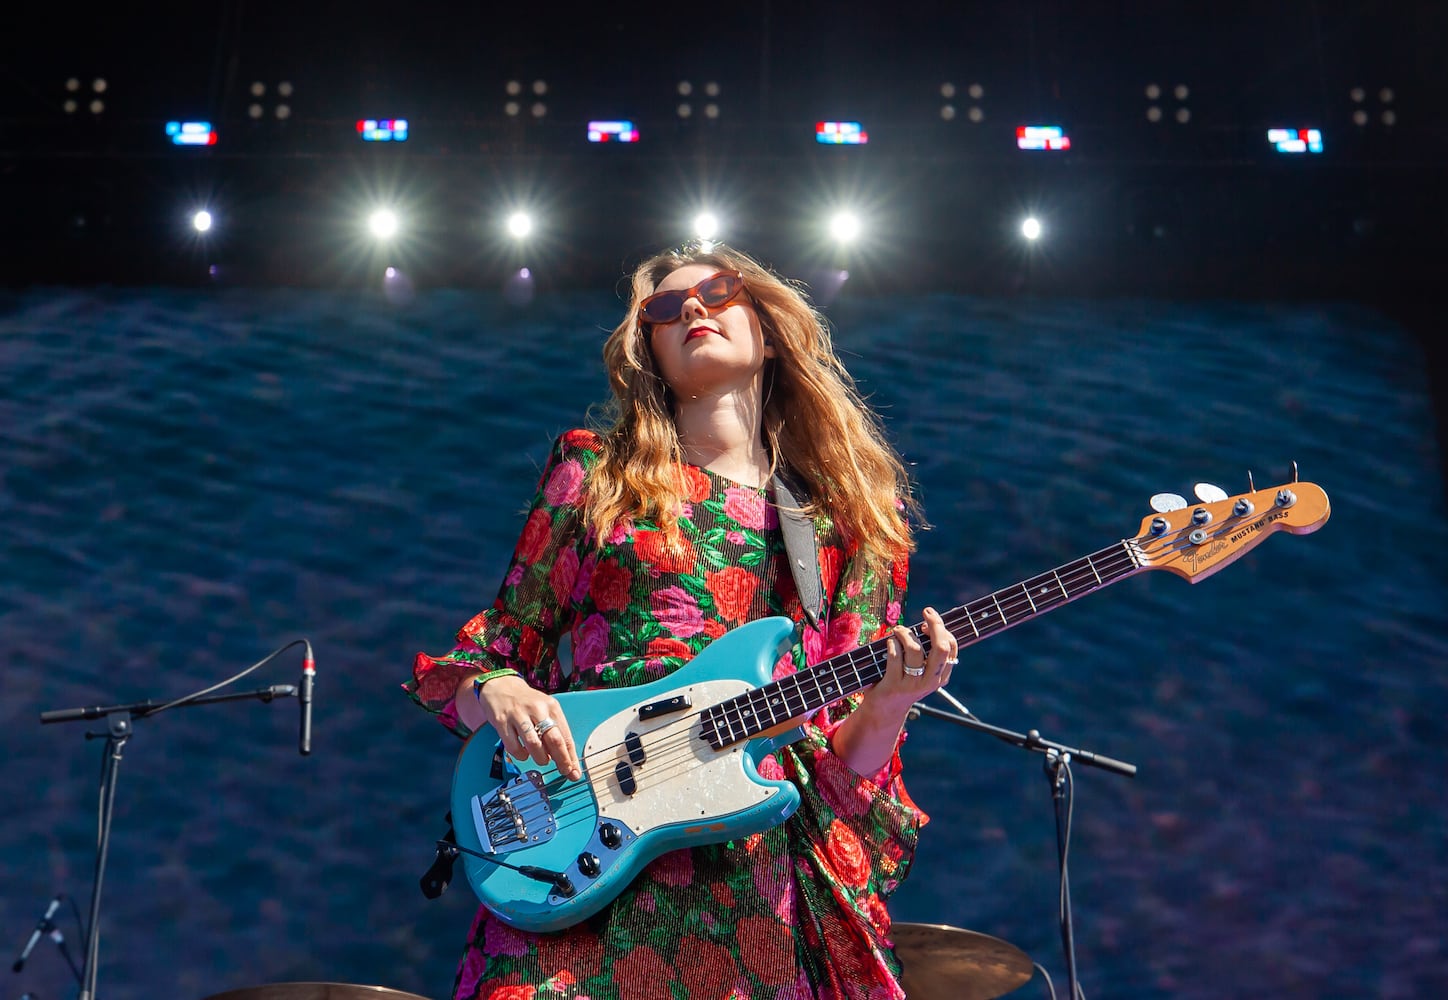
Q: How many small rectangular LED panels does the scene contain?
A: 6